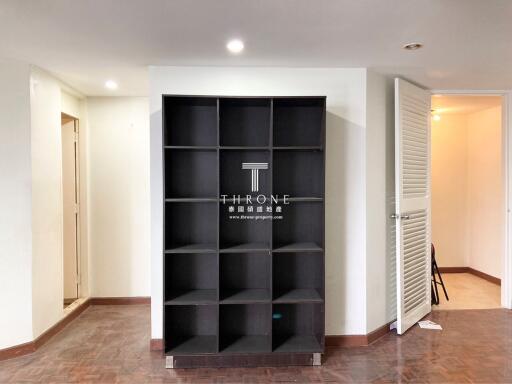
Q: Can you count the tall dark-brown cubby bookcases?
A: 1